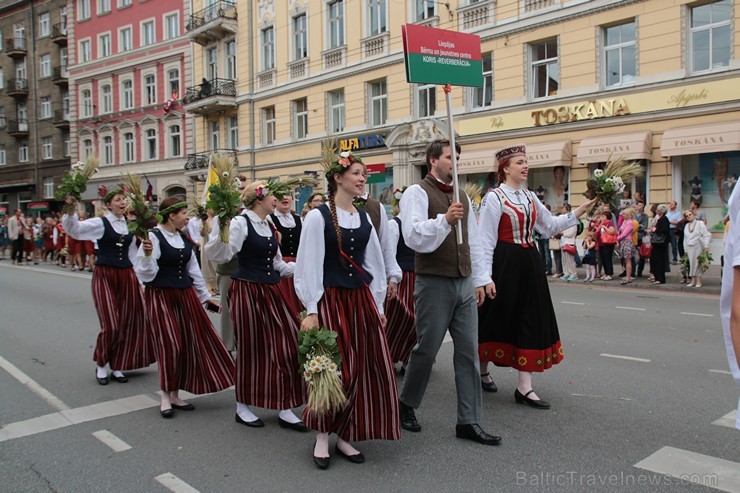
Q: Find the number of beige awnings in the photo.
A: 4